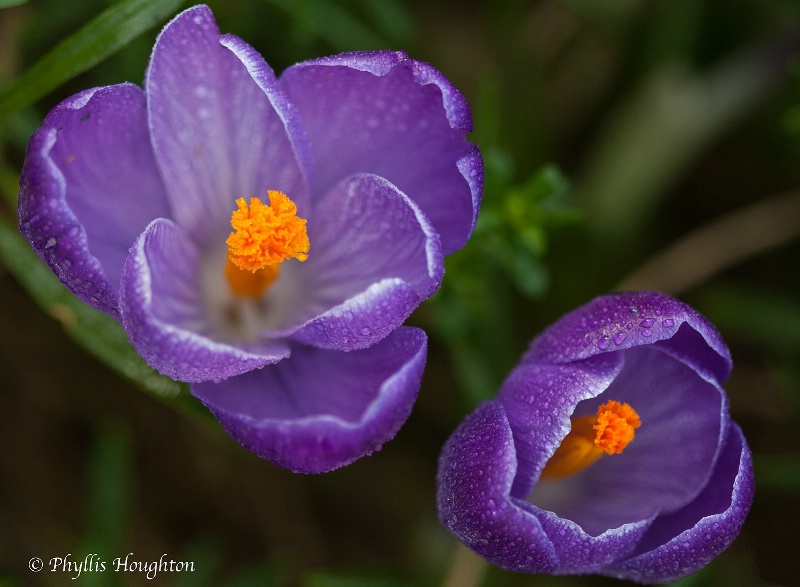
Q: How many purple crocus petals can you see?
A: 12